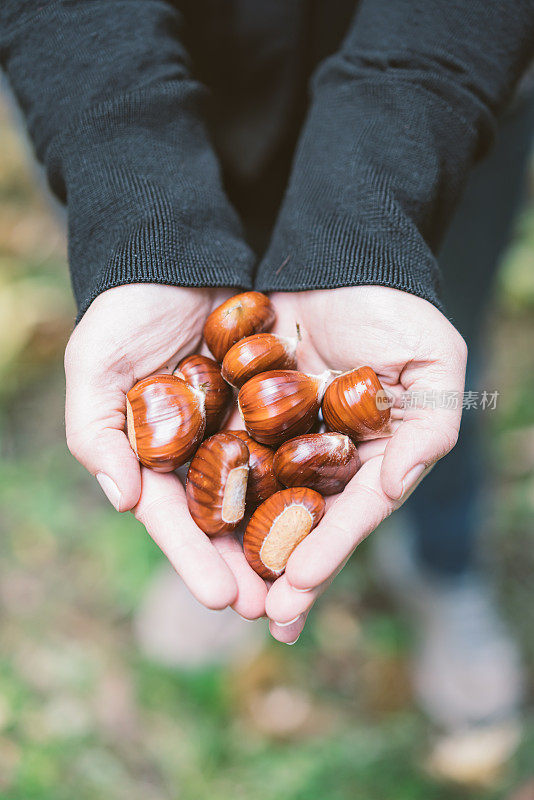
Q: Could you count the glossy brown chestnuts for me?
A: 10